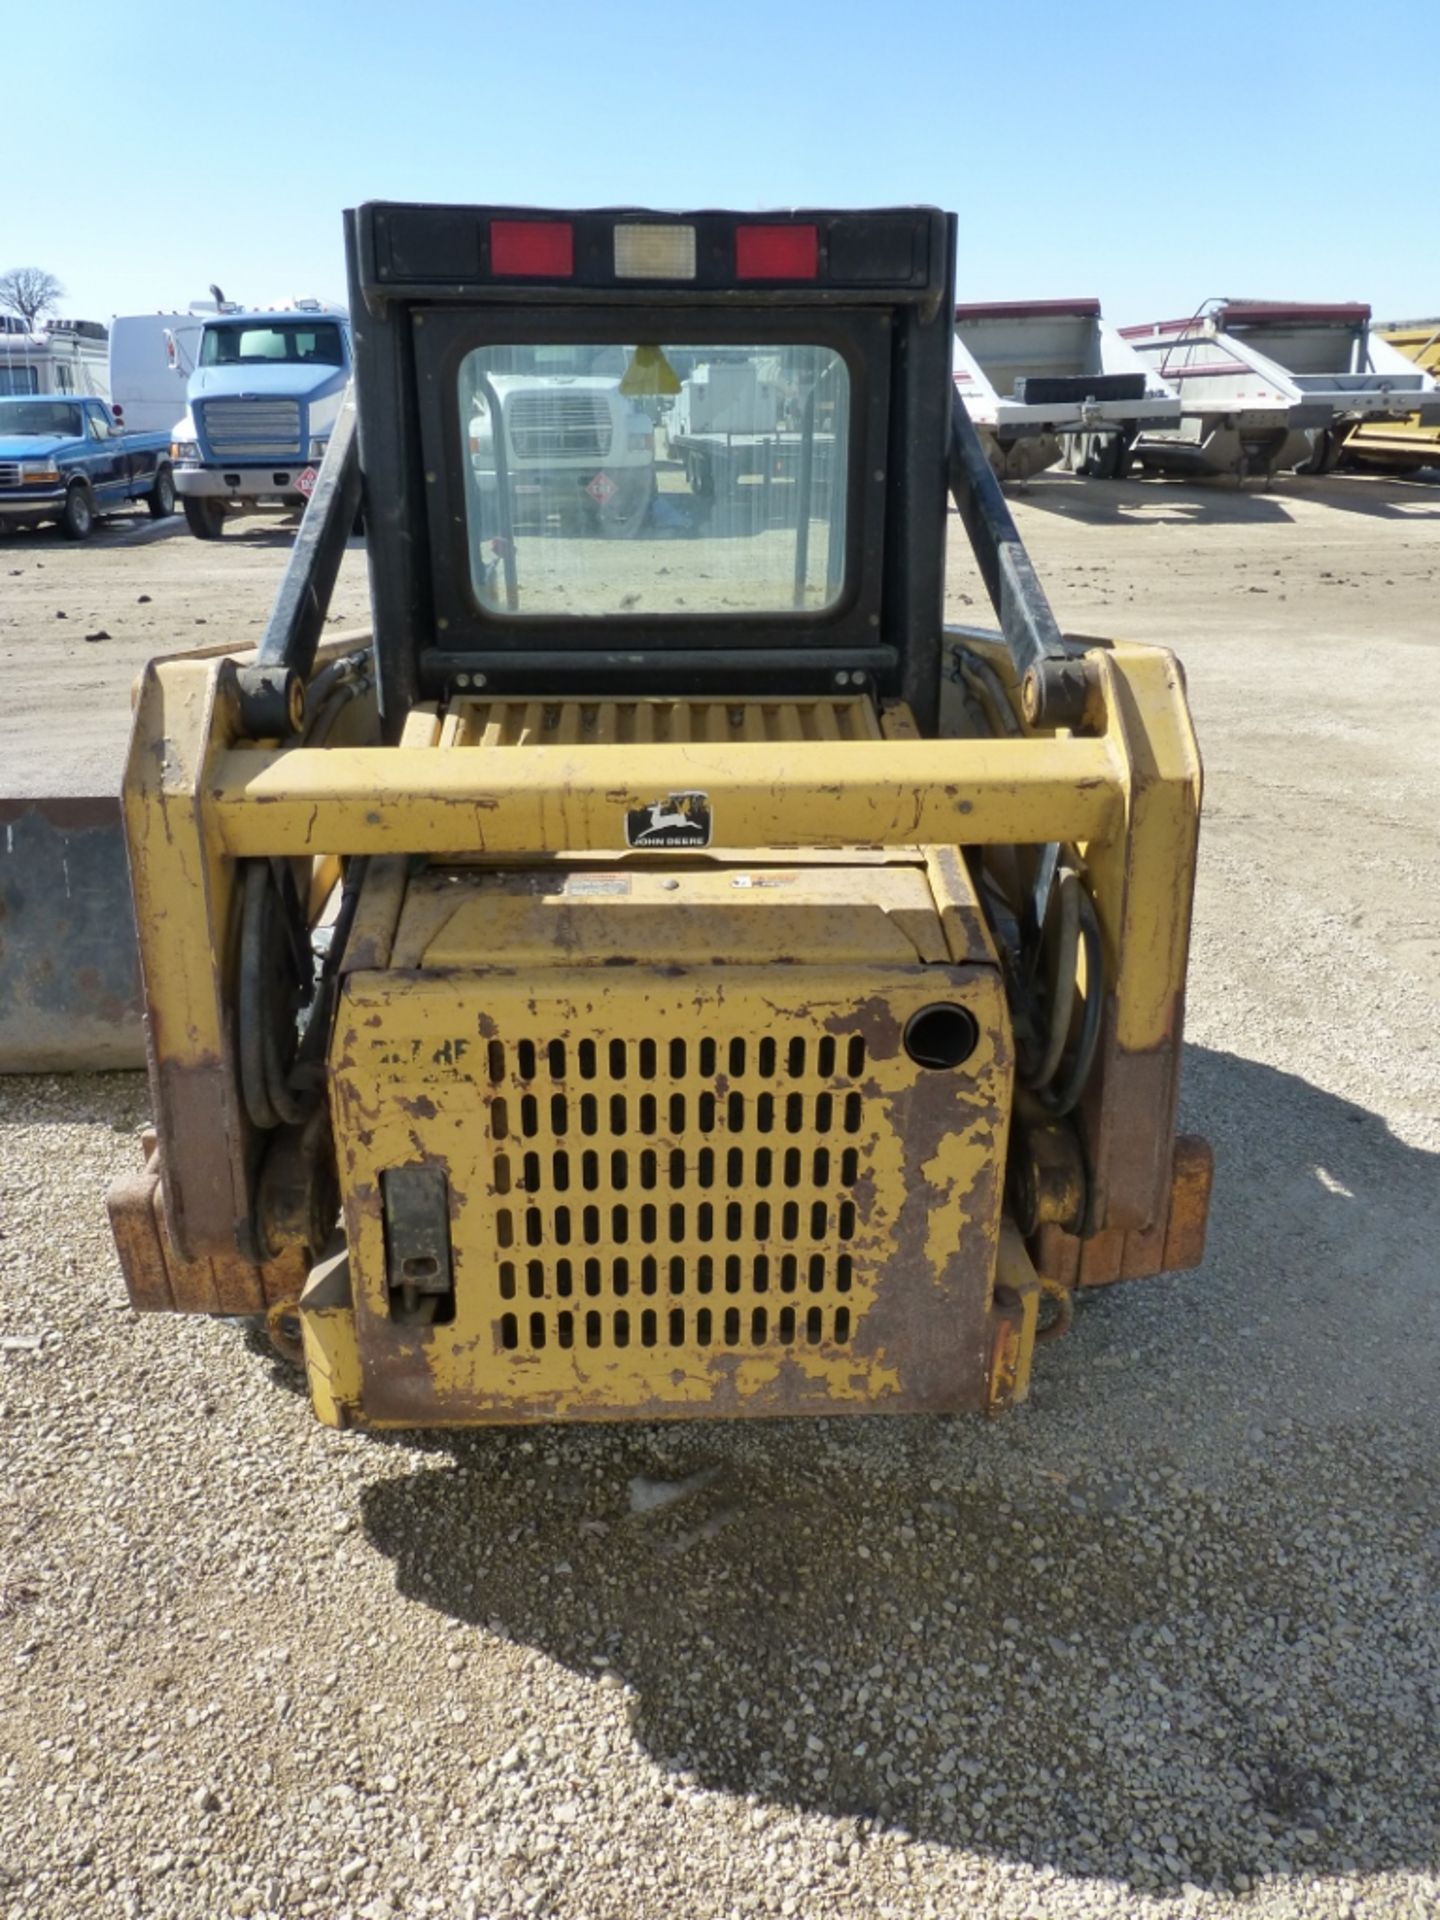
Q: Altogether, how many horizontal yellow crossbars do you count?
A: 1